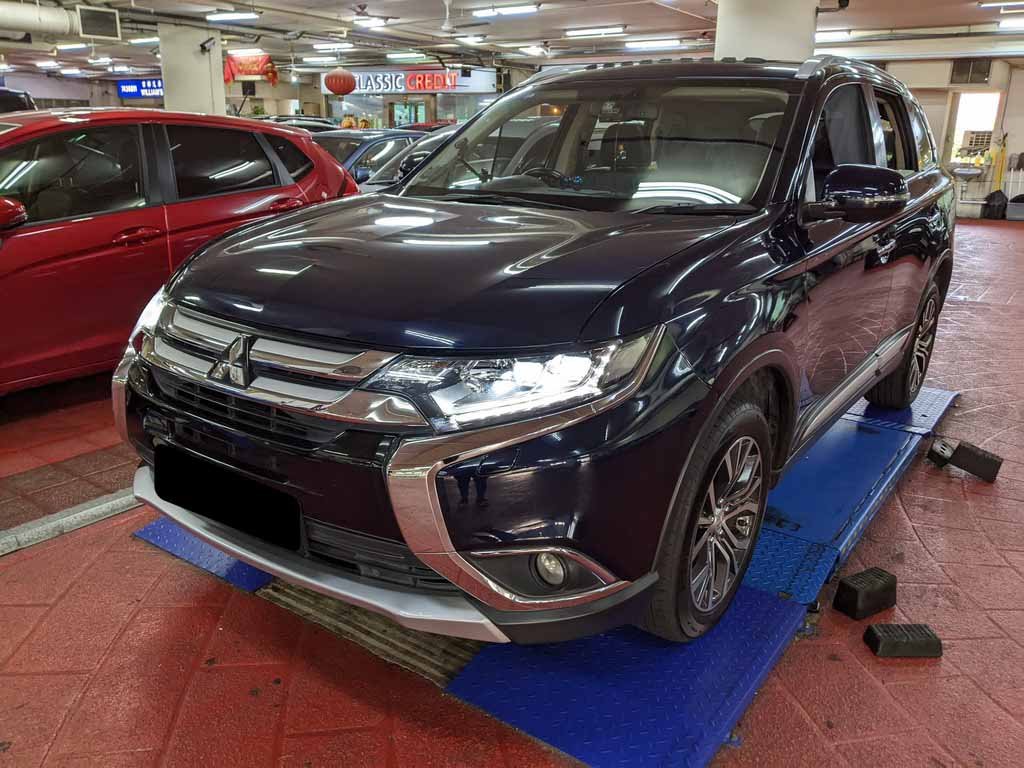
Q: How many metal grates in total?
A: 1